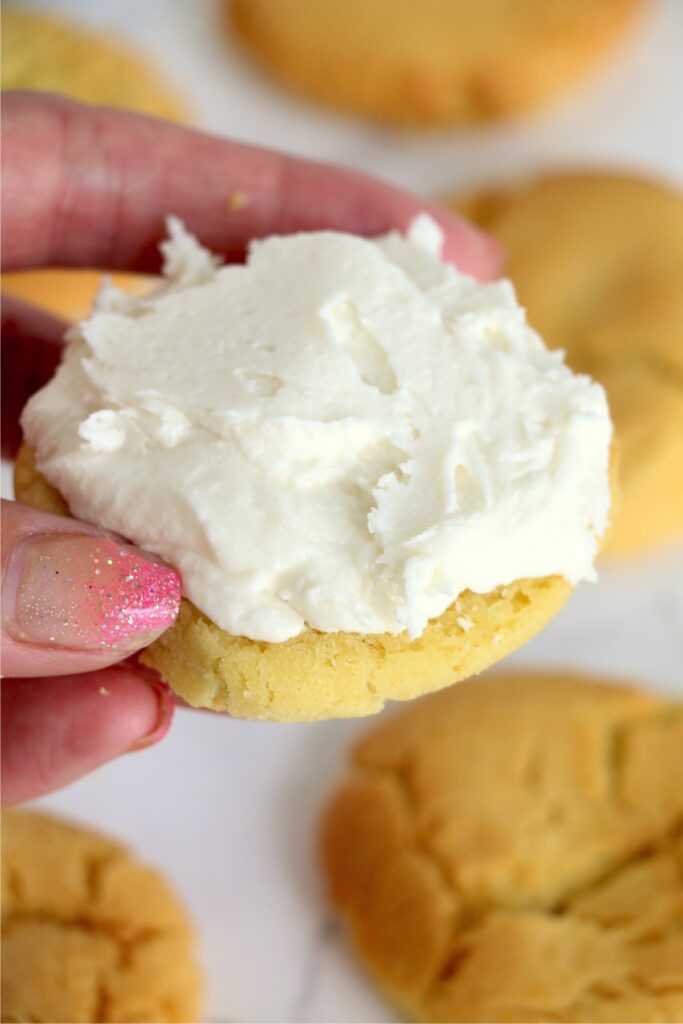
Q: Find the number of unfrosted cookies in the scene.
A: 5